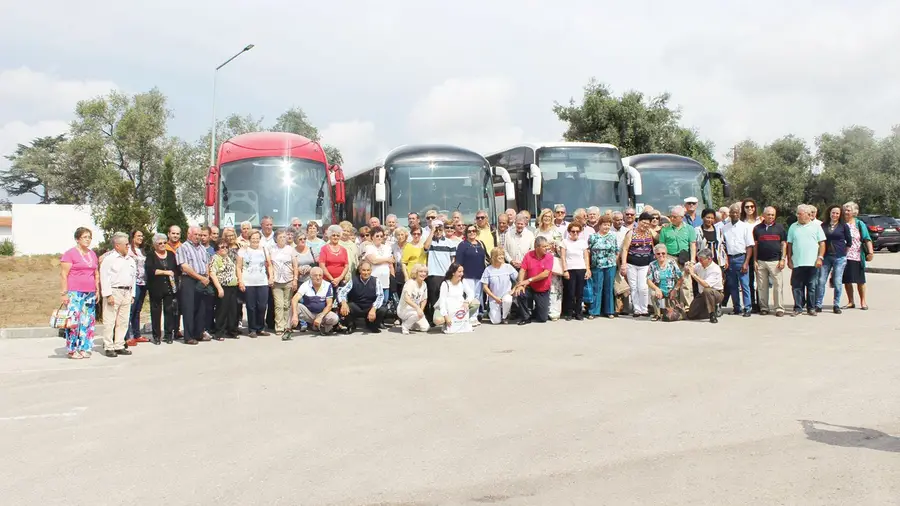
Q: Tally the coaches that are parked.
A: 4